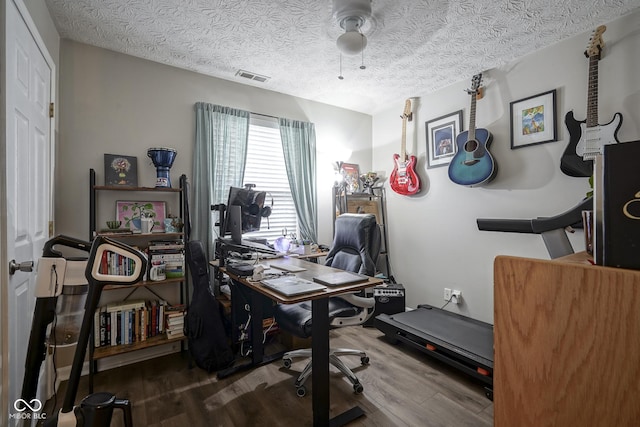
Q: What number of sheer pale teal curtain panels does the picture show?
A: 2